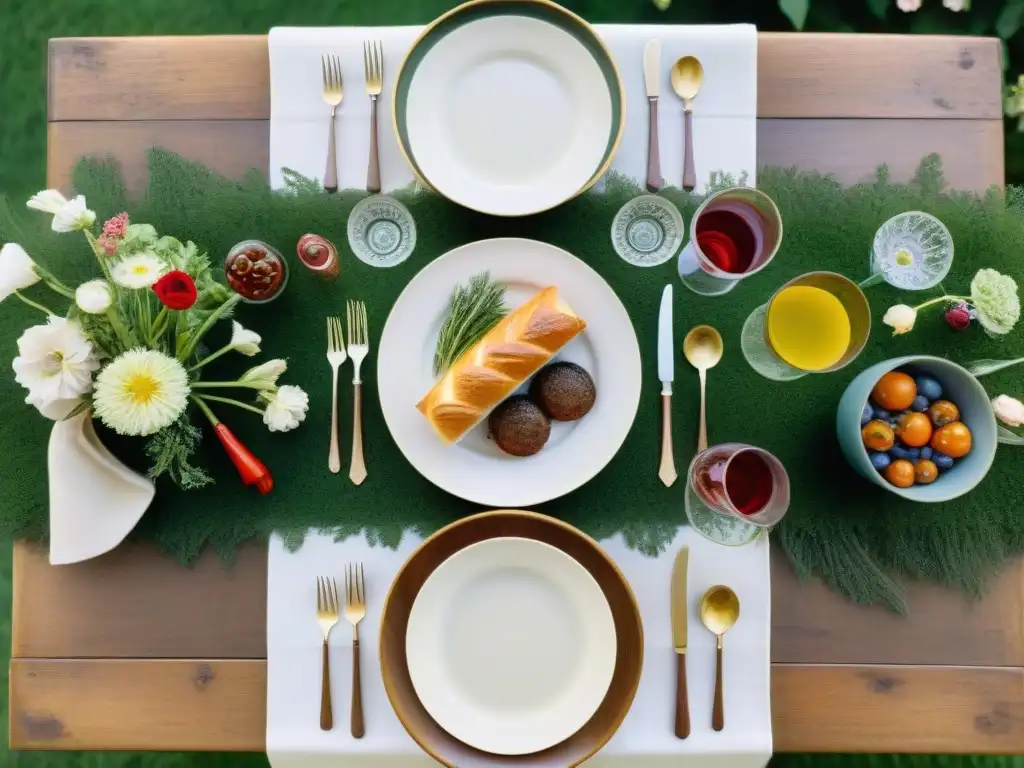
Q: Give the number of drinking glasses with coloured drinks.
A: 3